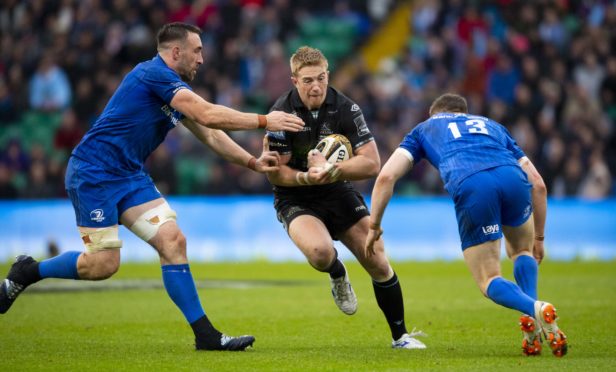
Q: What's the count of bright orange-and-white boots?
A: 2